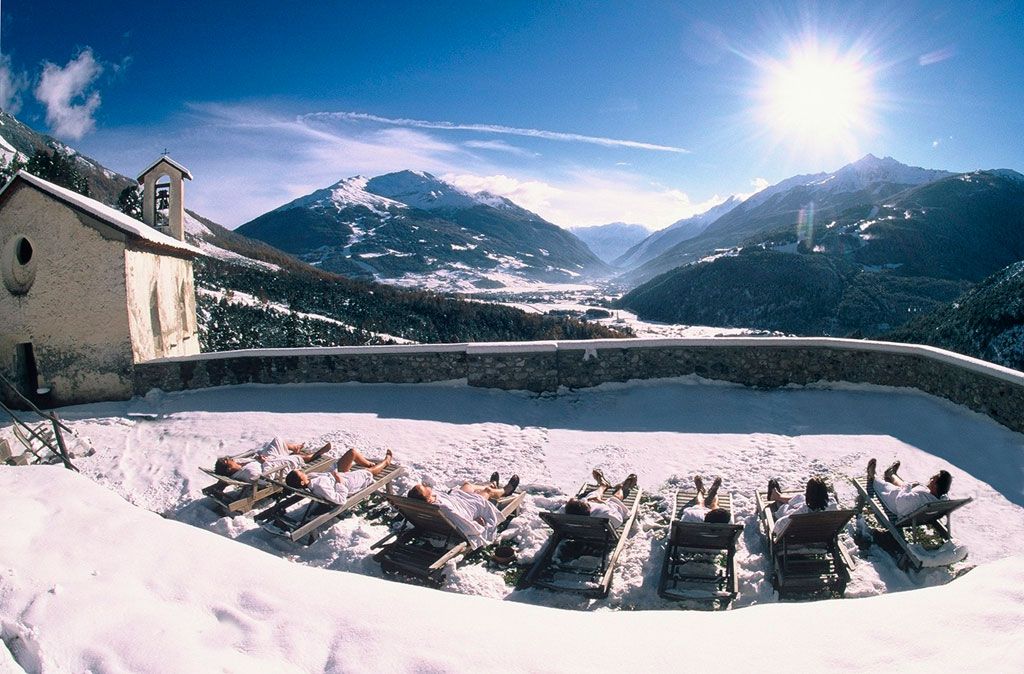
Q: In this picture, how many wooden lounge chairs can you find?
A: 7